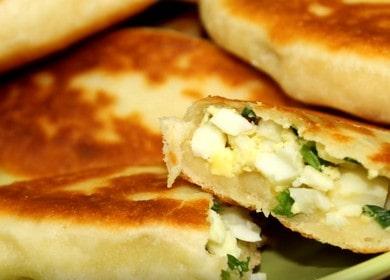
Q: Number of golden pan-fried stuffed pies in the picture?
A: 5